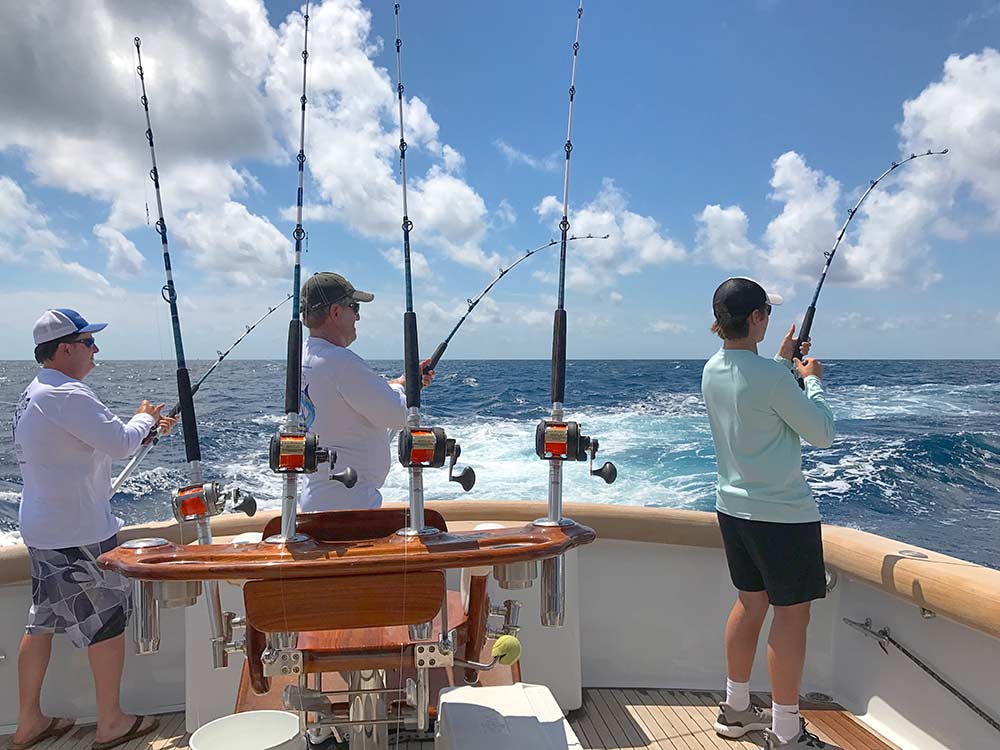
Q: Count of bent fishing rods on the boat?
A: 3